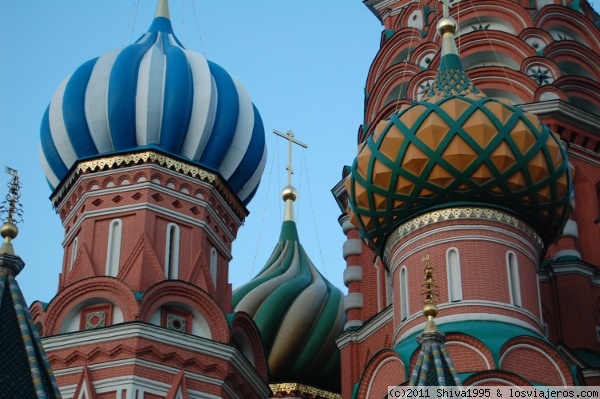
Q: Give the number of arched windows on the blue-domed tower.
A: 4